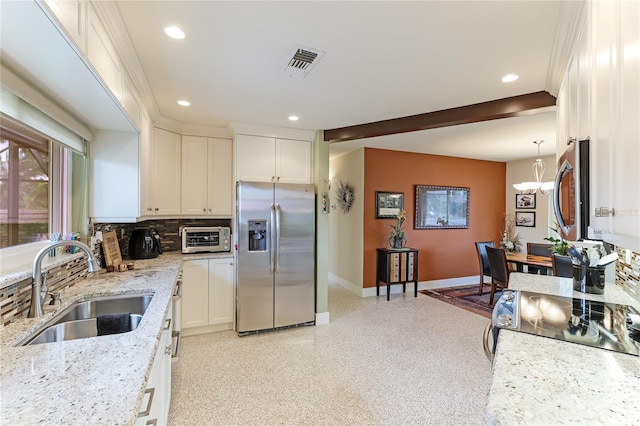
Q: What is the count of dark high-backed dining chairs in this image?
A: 4